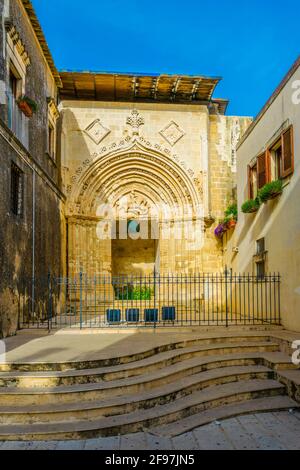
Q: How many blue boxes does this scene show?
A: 4